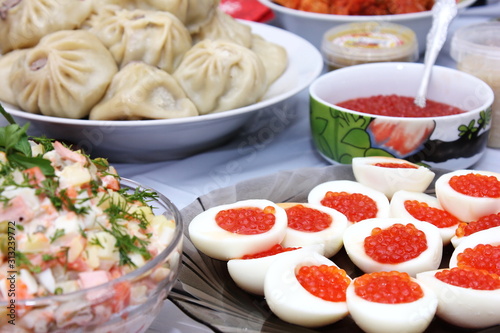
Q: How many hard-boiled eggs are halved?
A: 13